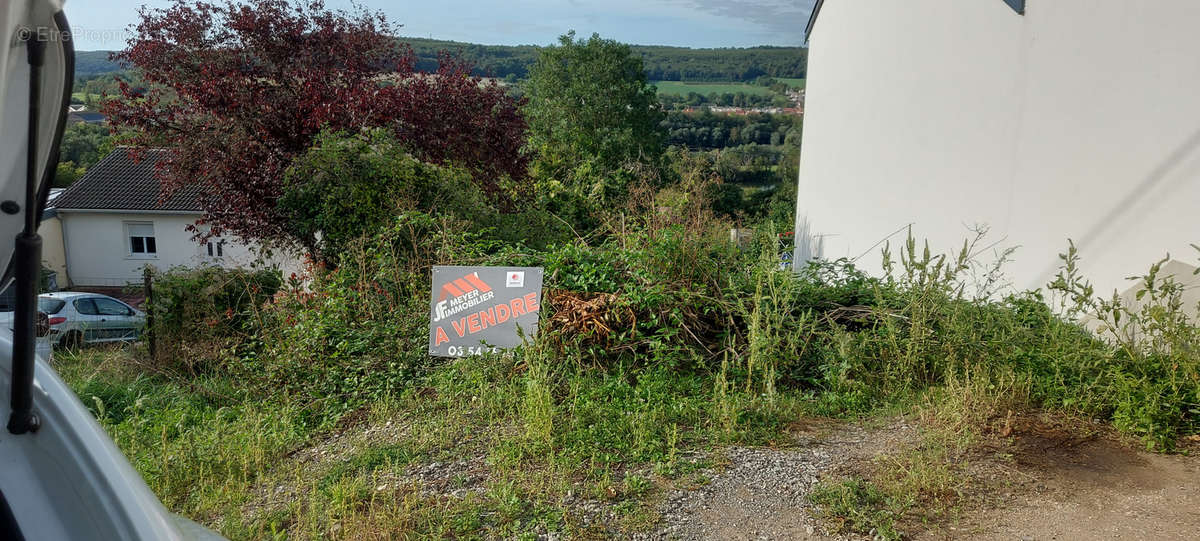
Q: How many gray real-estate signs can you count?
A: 1